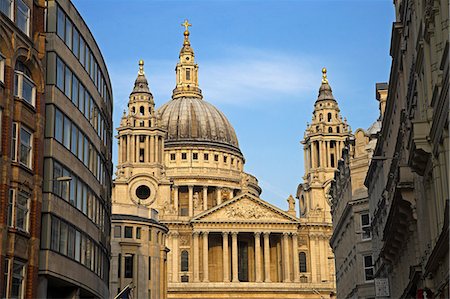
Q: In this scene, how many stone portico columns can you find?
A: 8